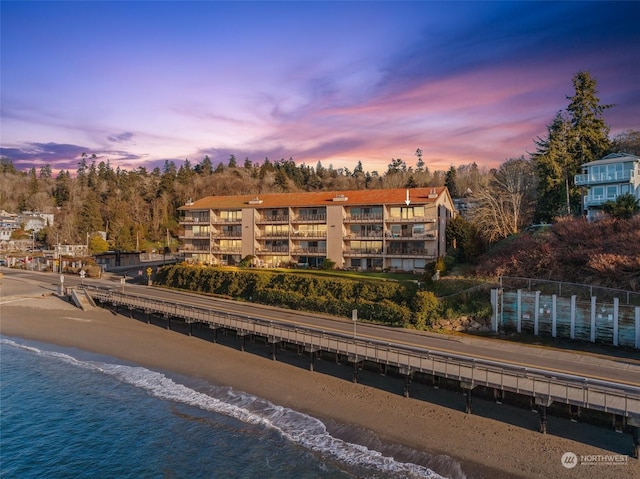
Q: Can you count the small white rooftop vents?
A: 4